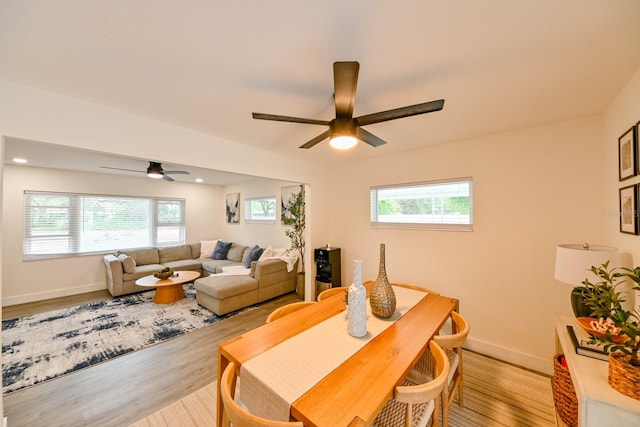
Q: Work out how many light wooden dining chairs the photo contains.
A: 6